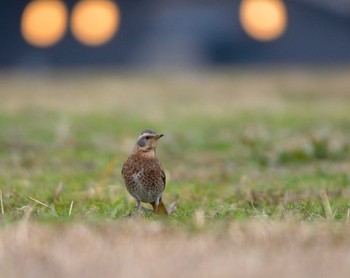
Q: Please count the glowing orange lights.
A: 3